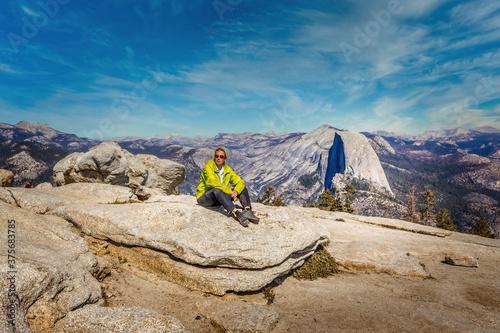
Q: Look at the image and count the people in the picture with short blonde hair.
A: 1